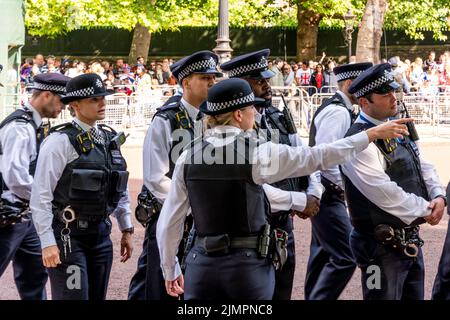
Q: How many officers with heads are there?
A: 7